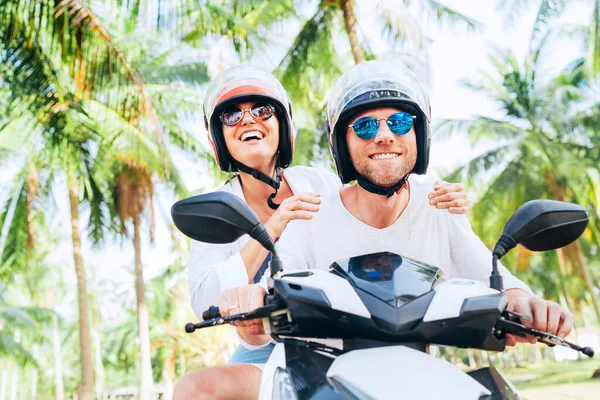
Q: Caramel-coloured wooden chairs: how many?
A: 0